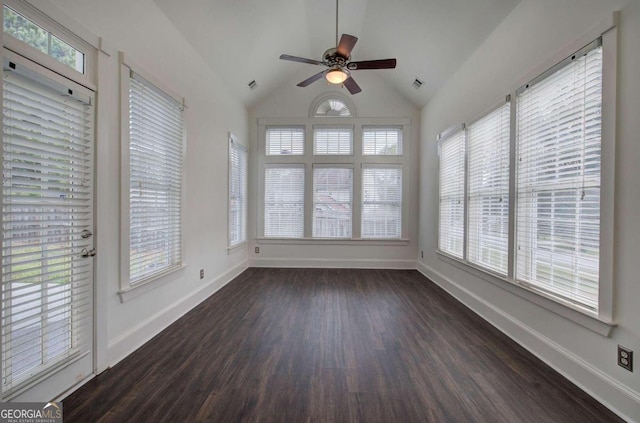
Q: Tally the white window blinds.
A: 12